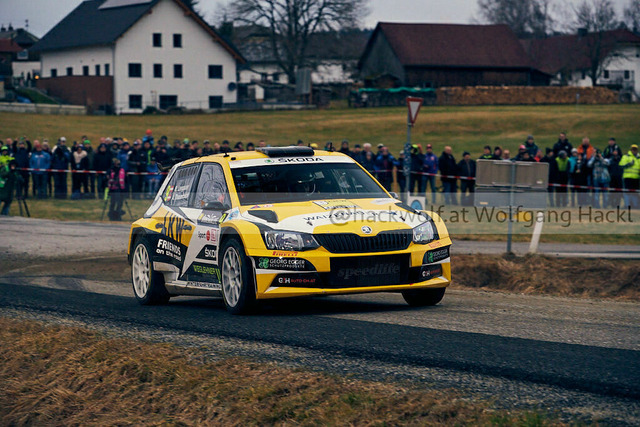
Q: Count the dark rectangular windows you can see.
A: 14